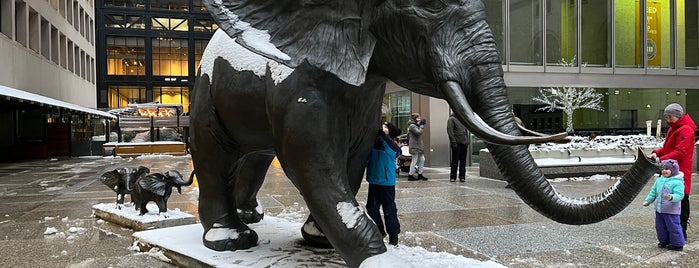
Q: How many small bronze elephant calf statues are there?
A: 2